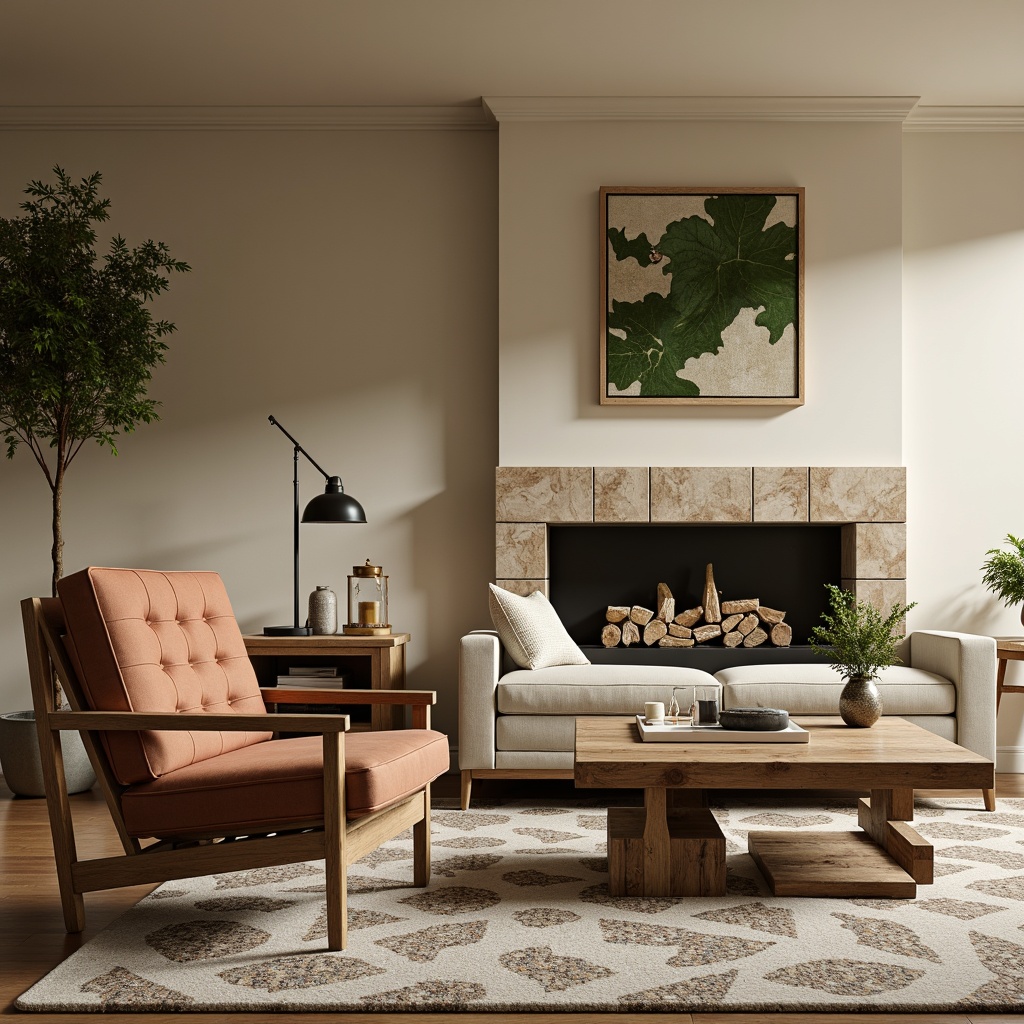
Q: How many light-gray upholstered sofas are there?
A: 1